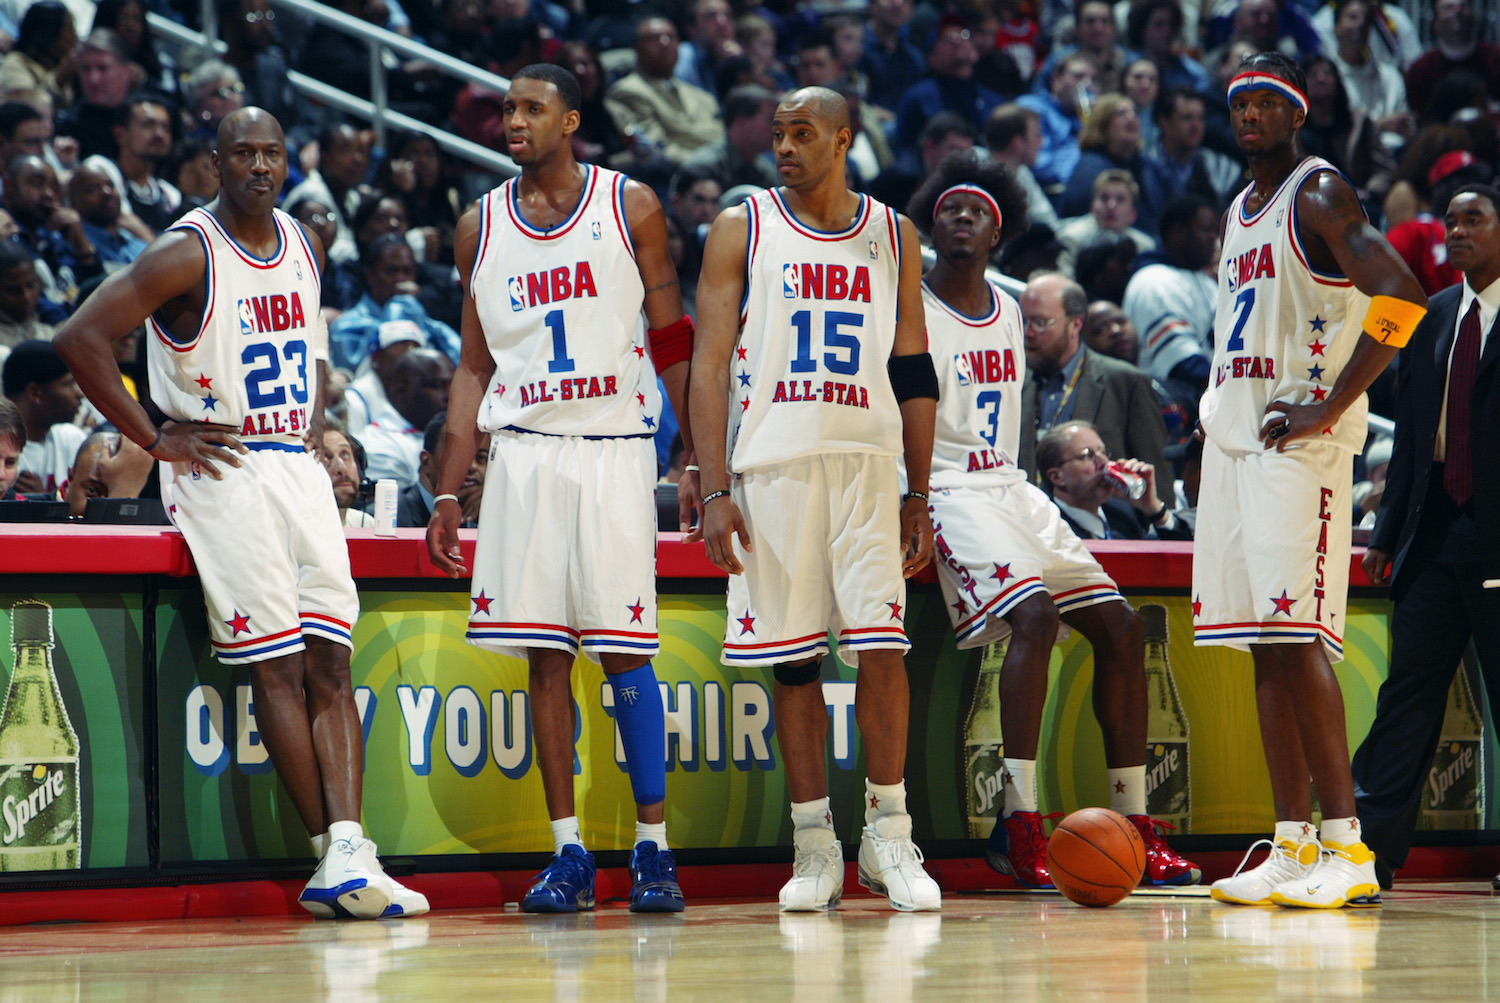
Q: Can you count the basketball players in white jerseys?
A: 5